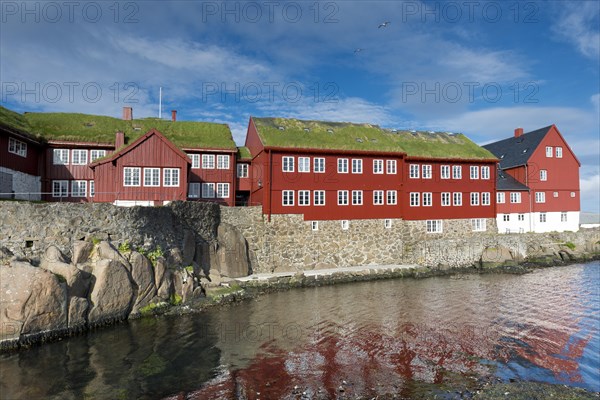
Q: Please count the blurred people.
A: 0